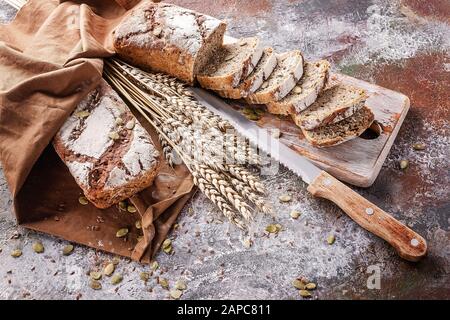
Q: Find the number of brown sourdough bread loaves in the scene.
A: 2